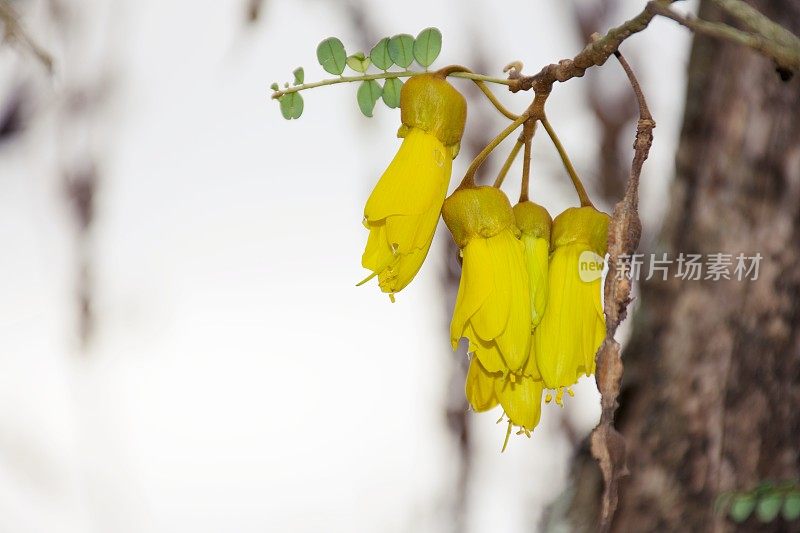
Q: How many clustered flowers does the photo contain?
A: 5